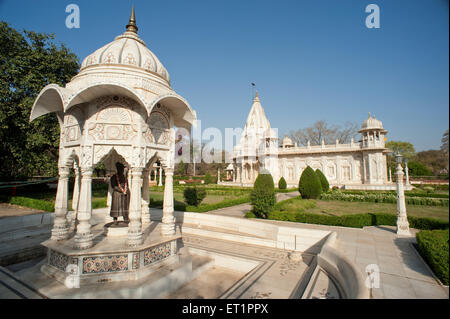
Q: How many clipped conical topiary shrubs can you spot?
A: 4